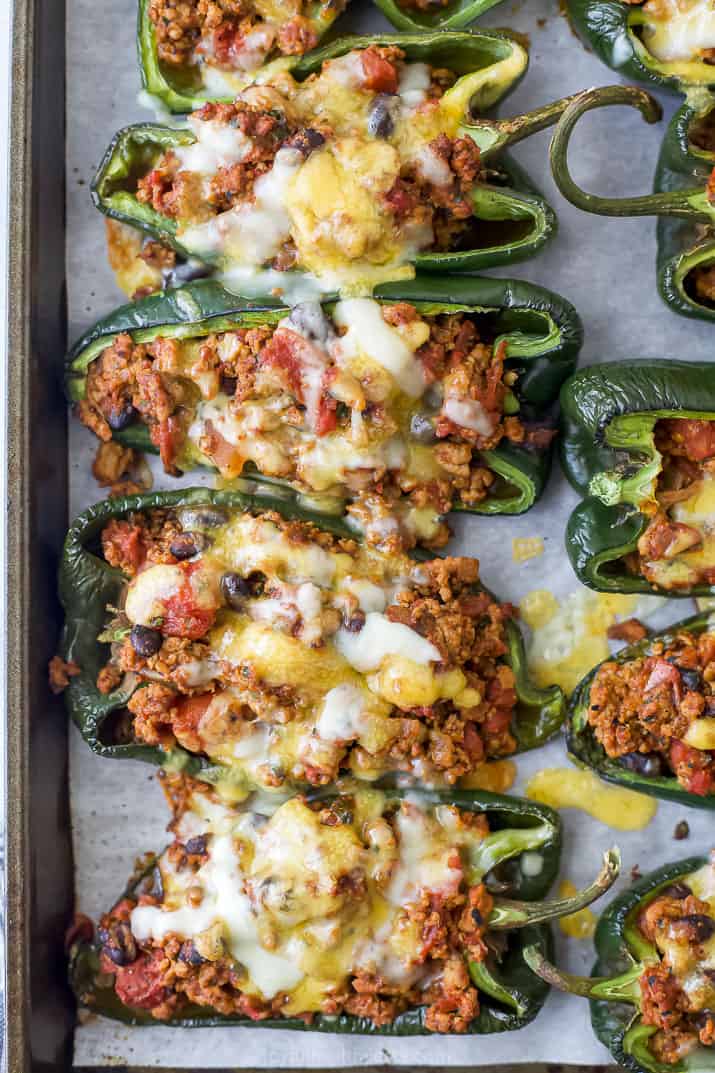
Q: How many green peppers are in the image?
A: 11